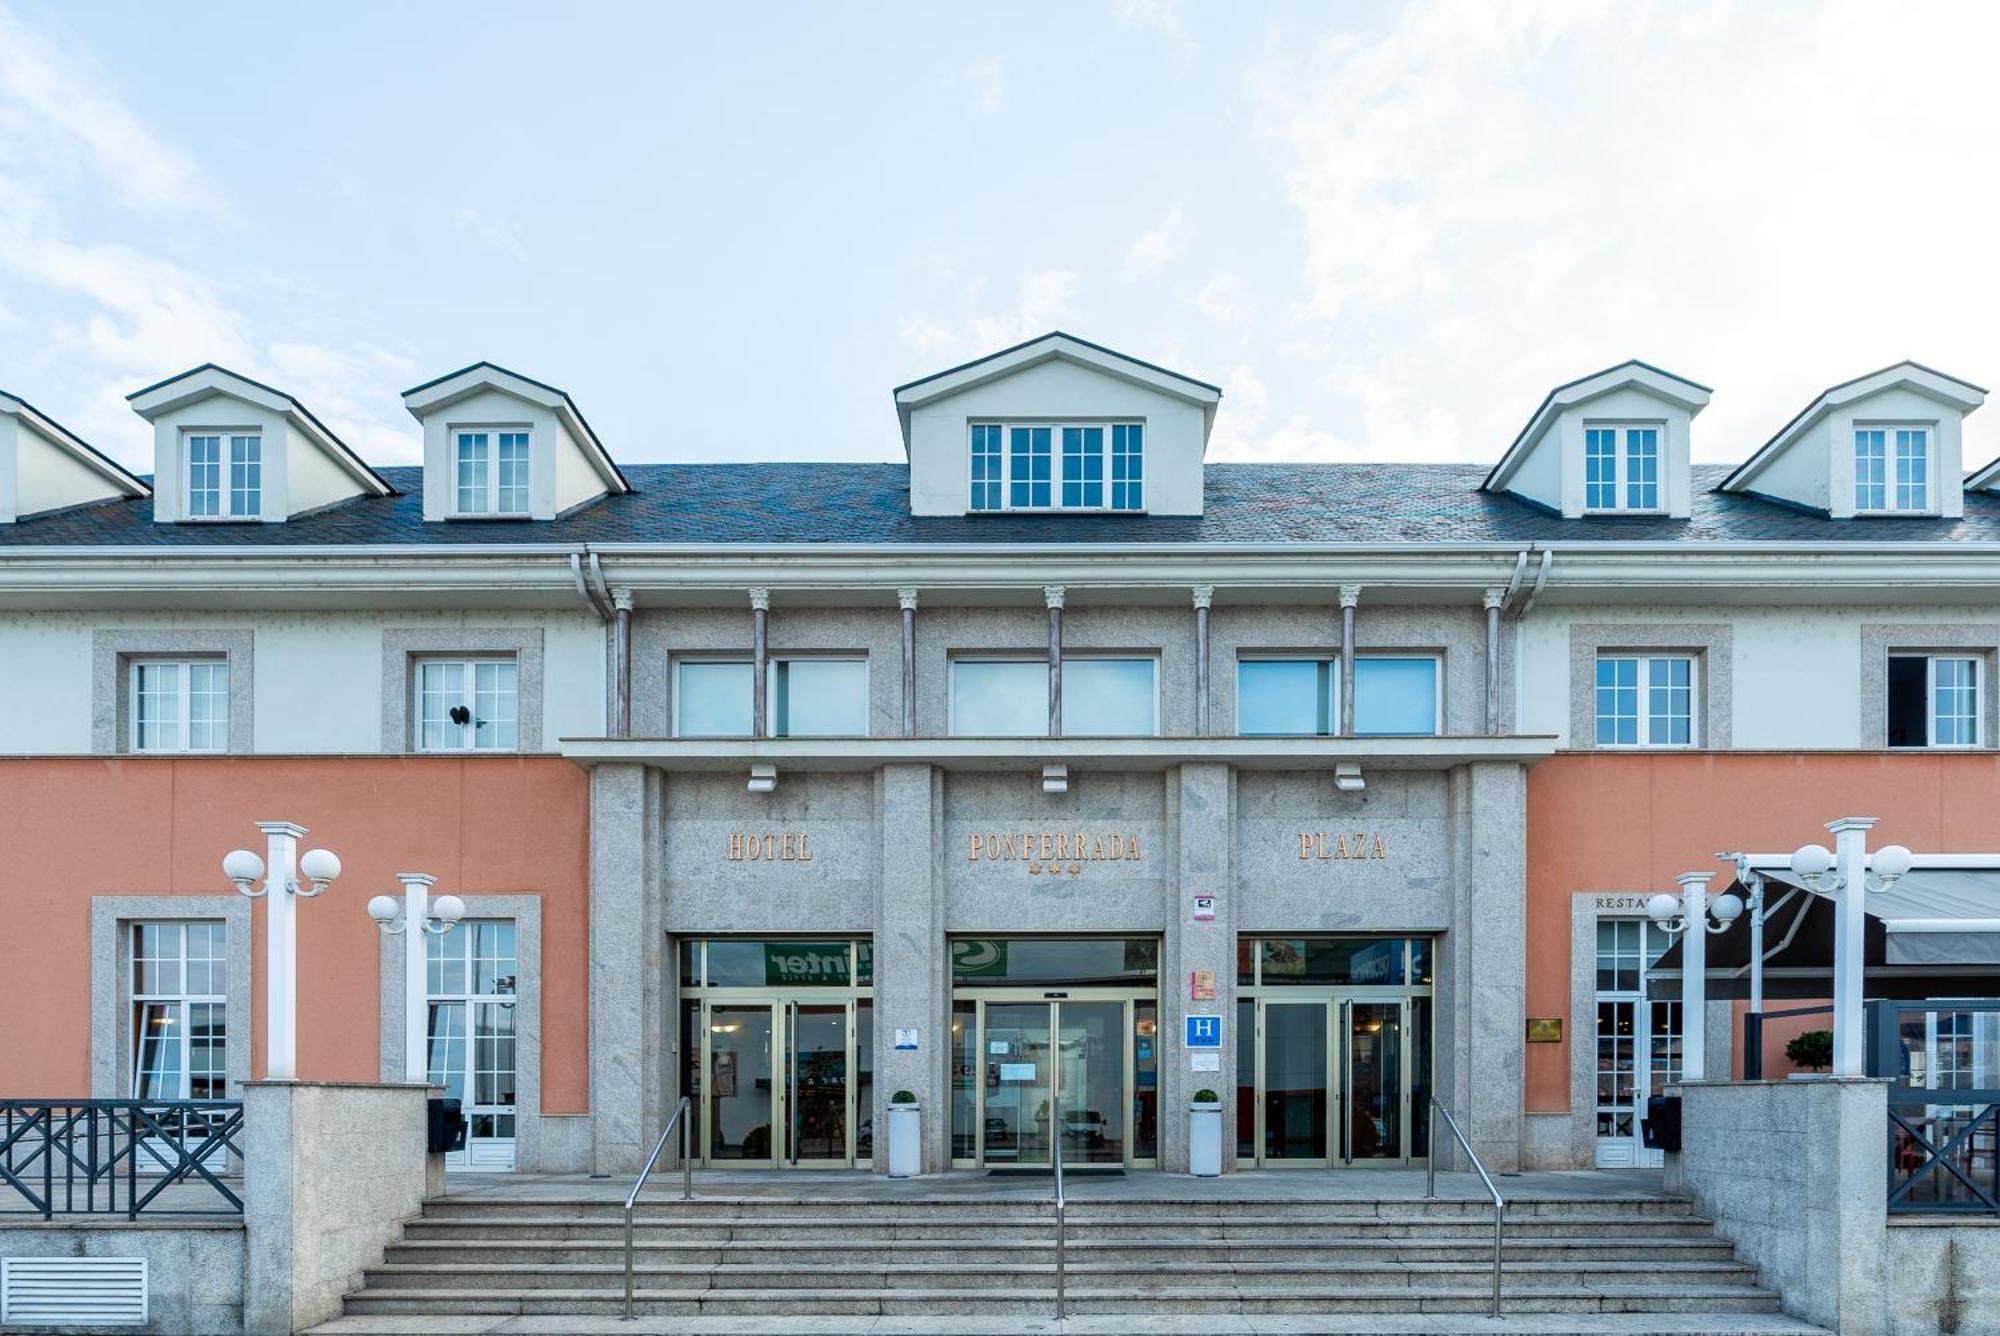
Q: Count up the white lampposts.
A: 4